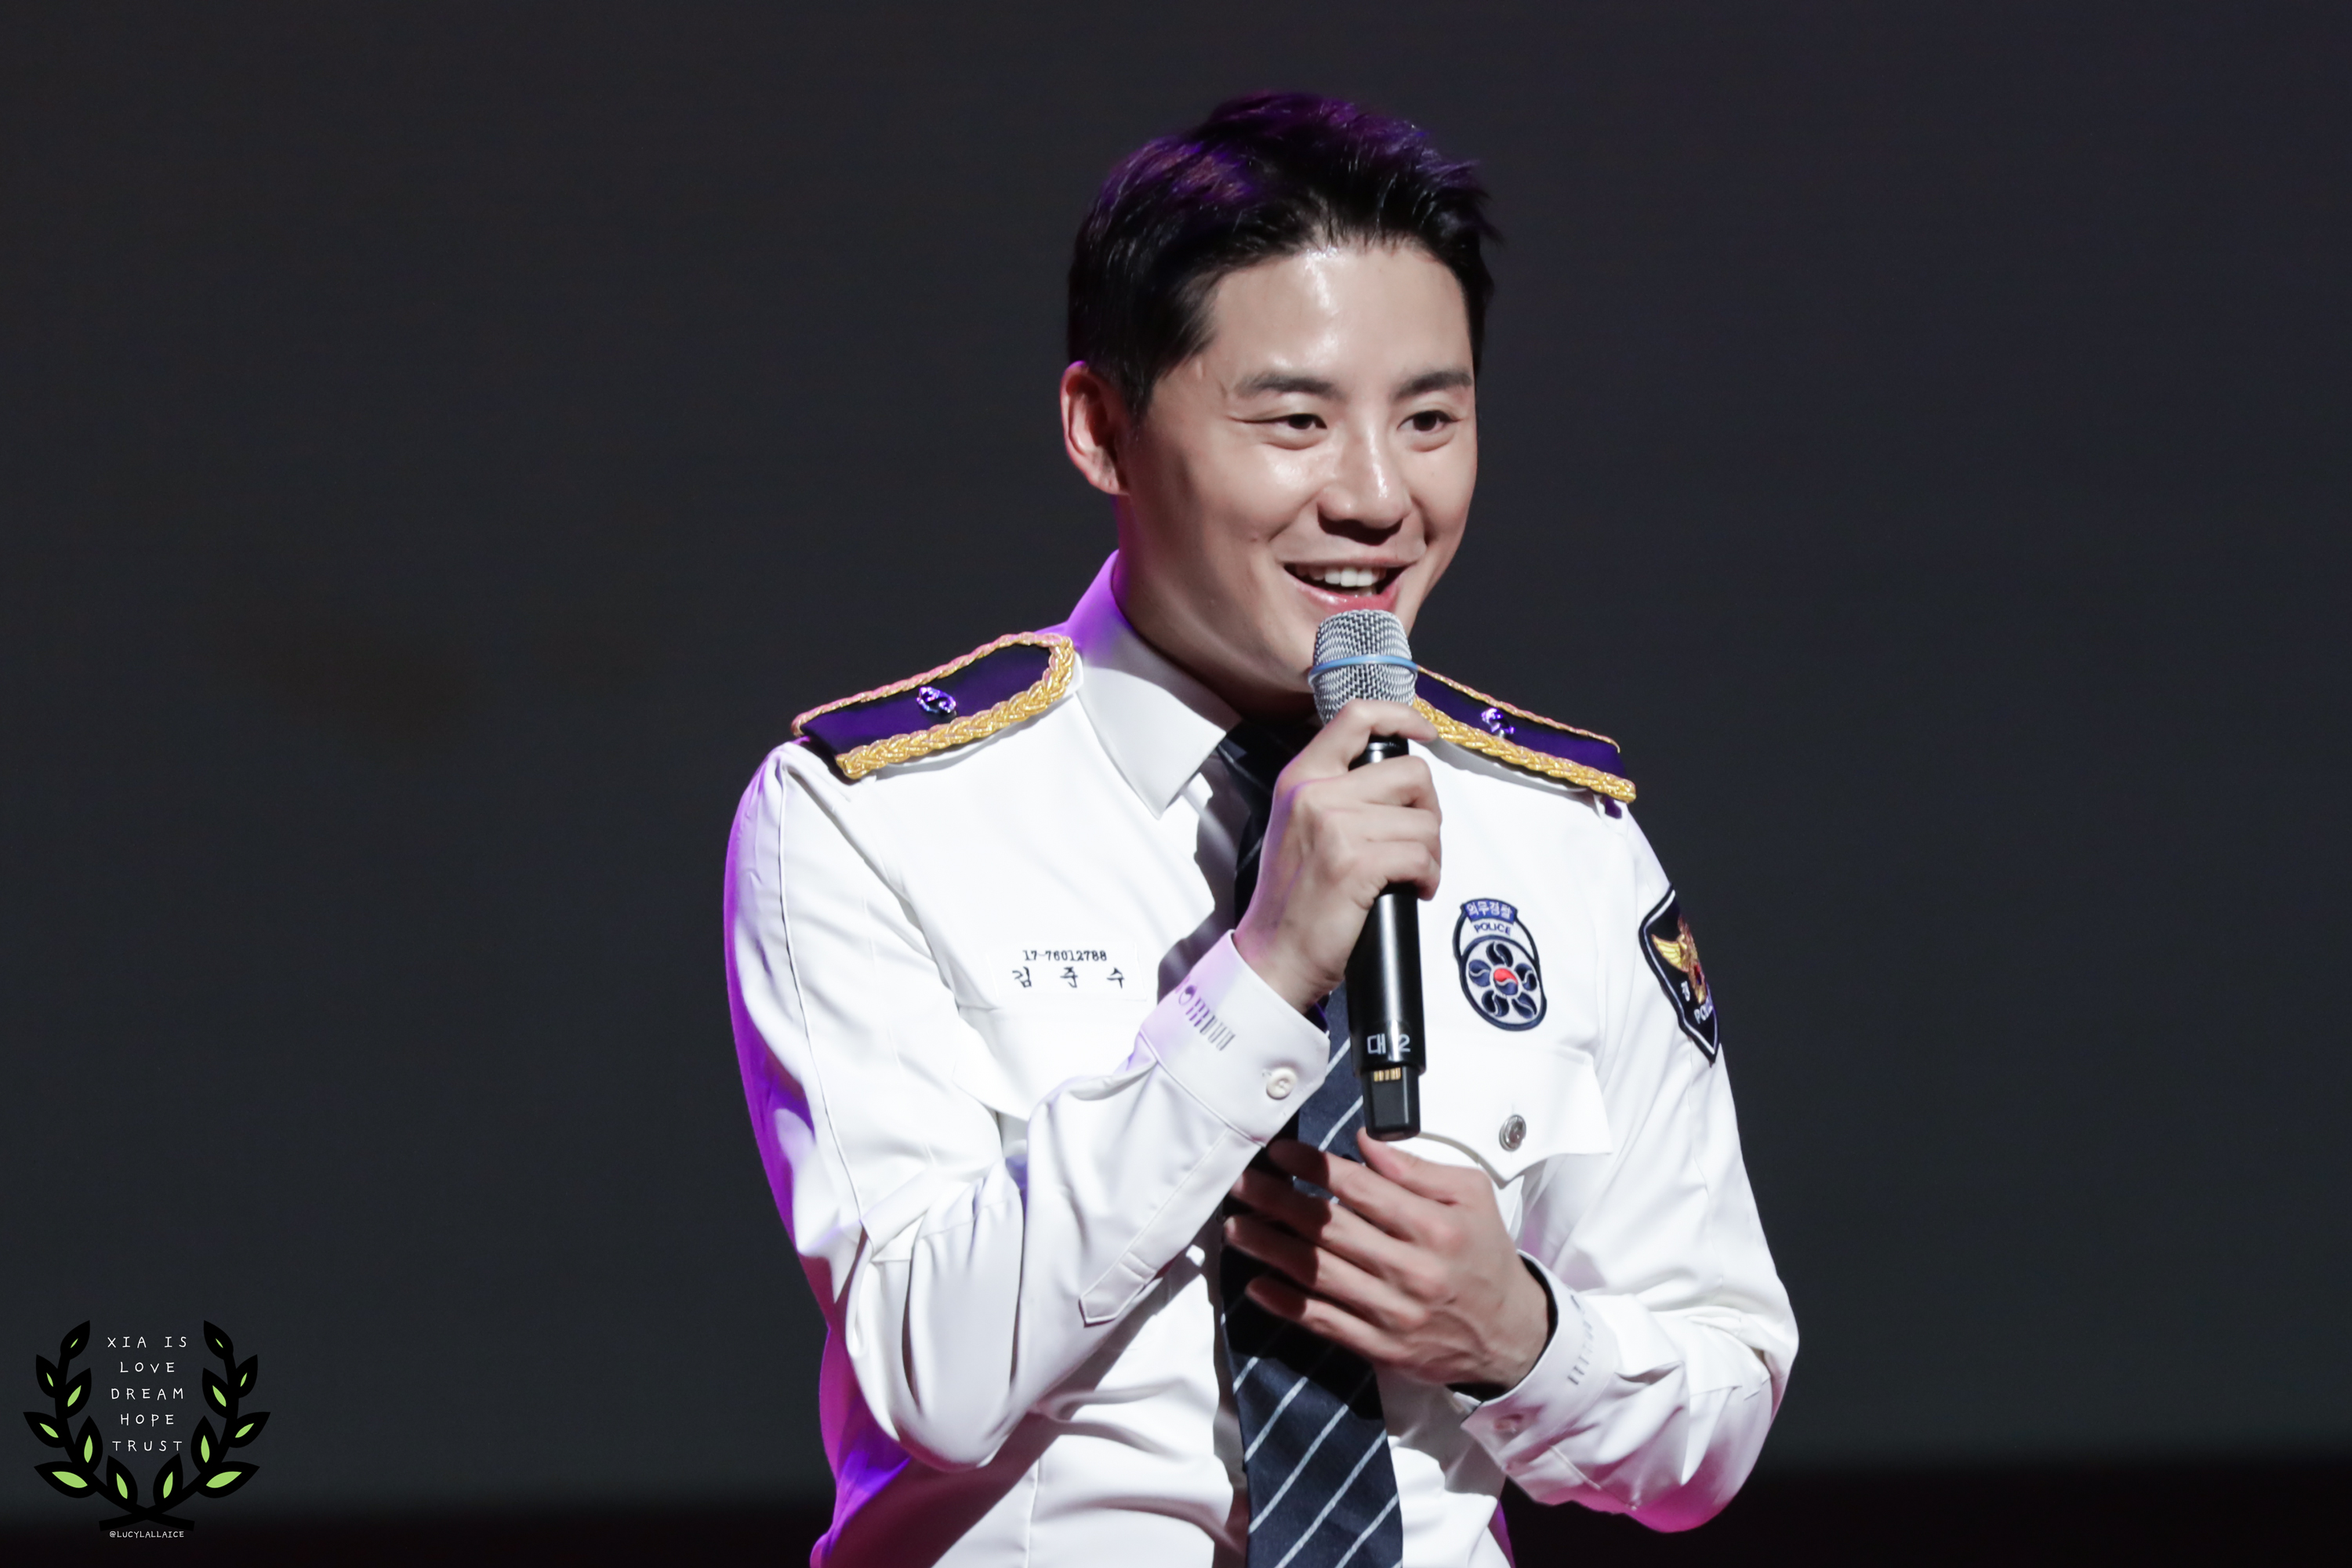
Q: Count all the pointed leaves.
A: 14